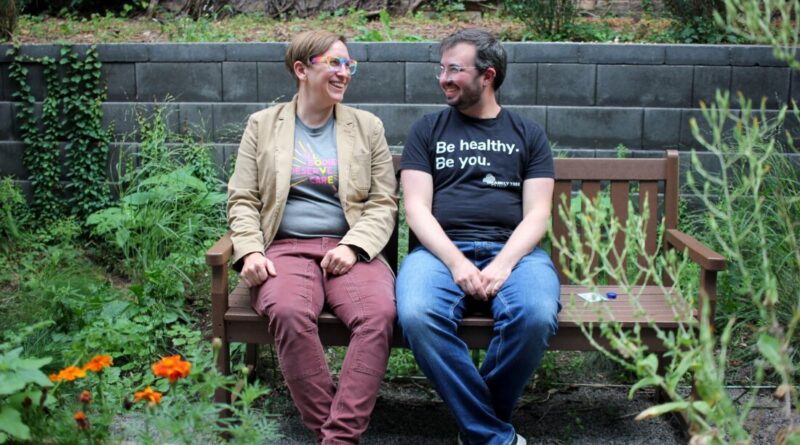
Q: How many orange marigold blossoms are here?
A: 4